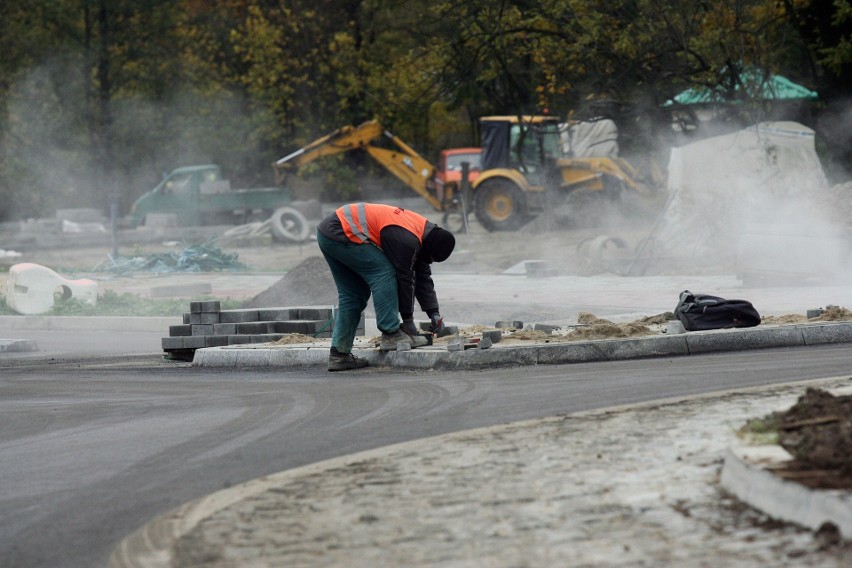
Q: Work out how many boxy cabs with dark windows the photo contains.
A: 1